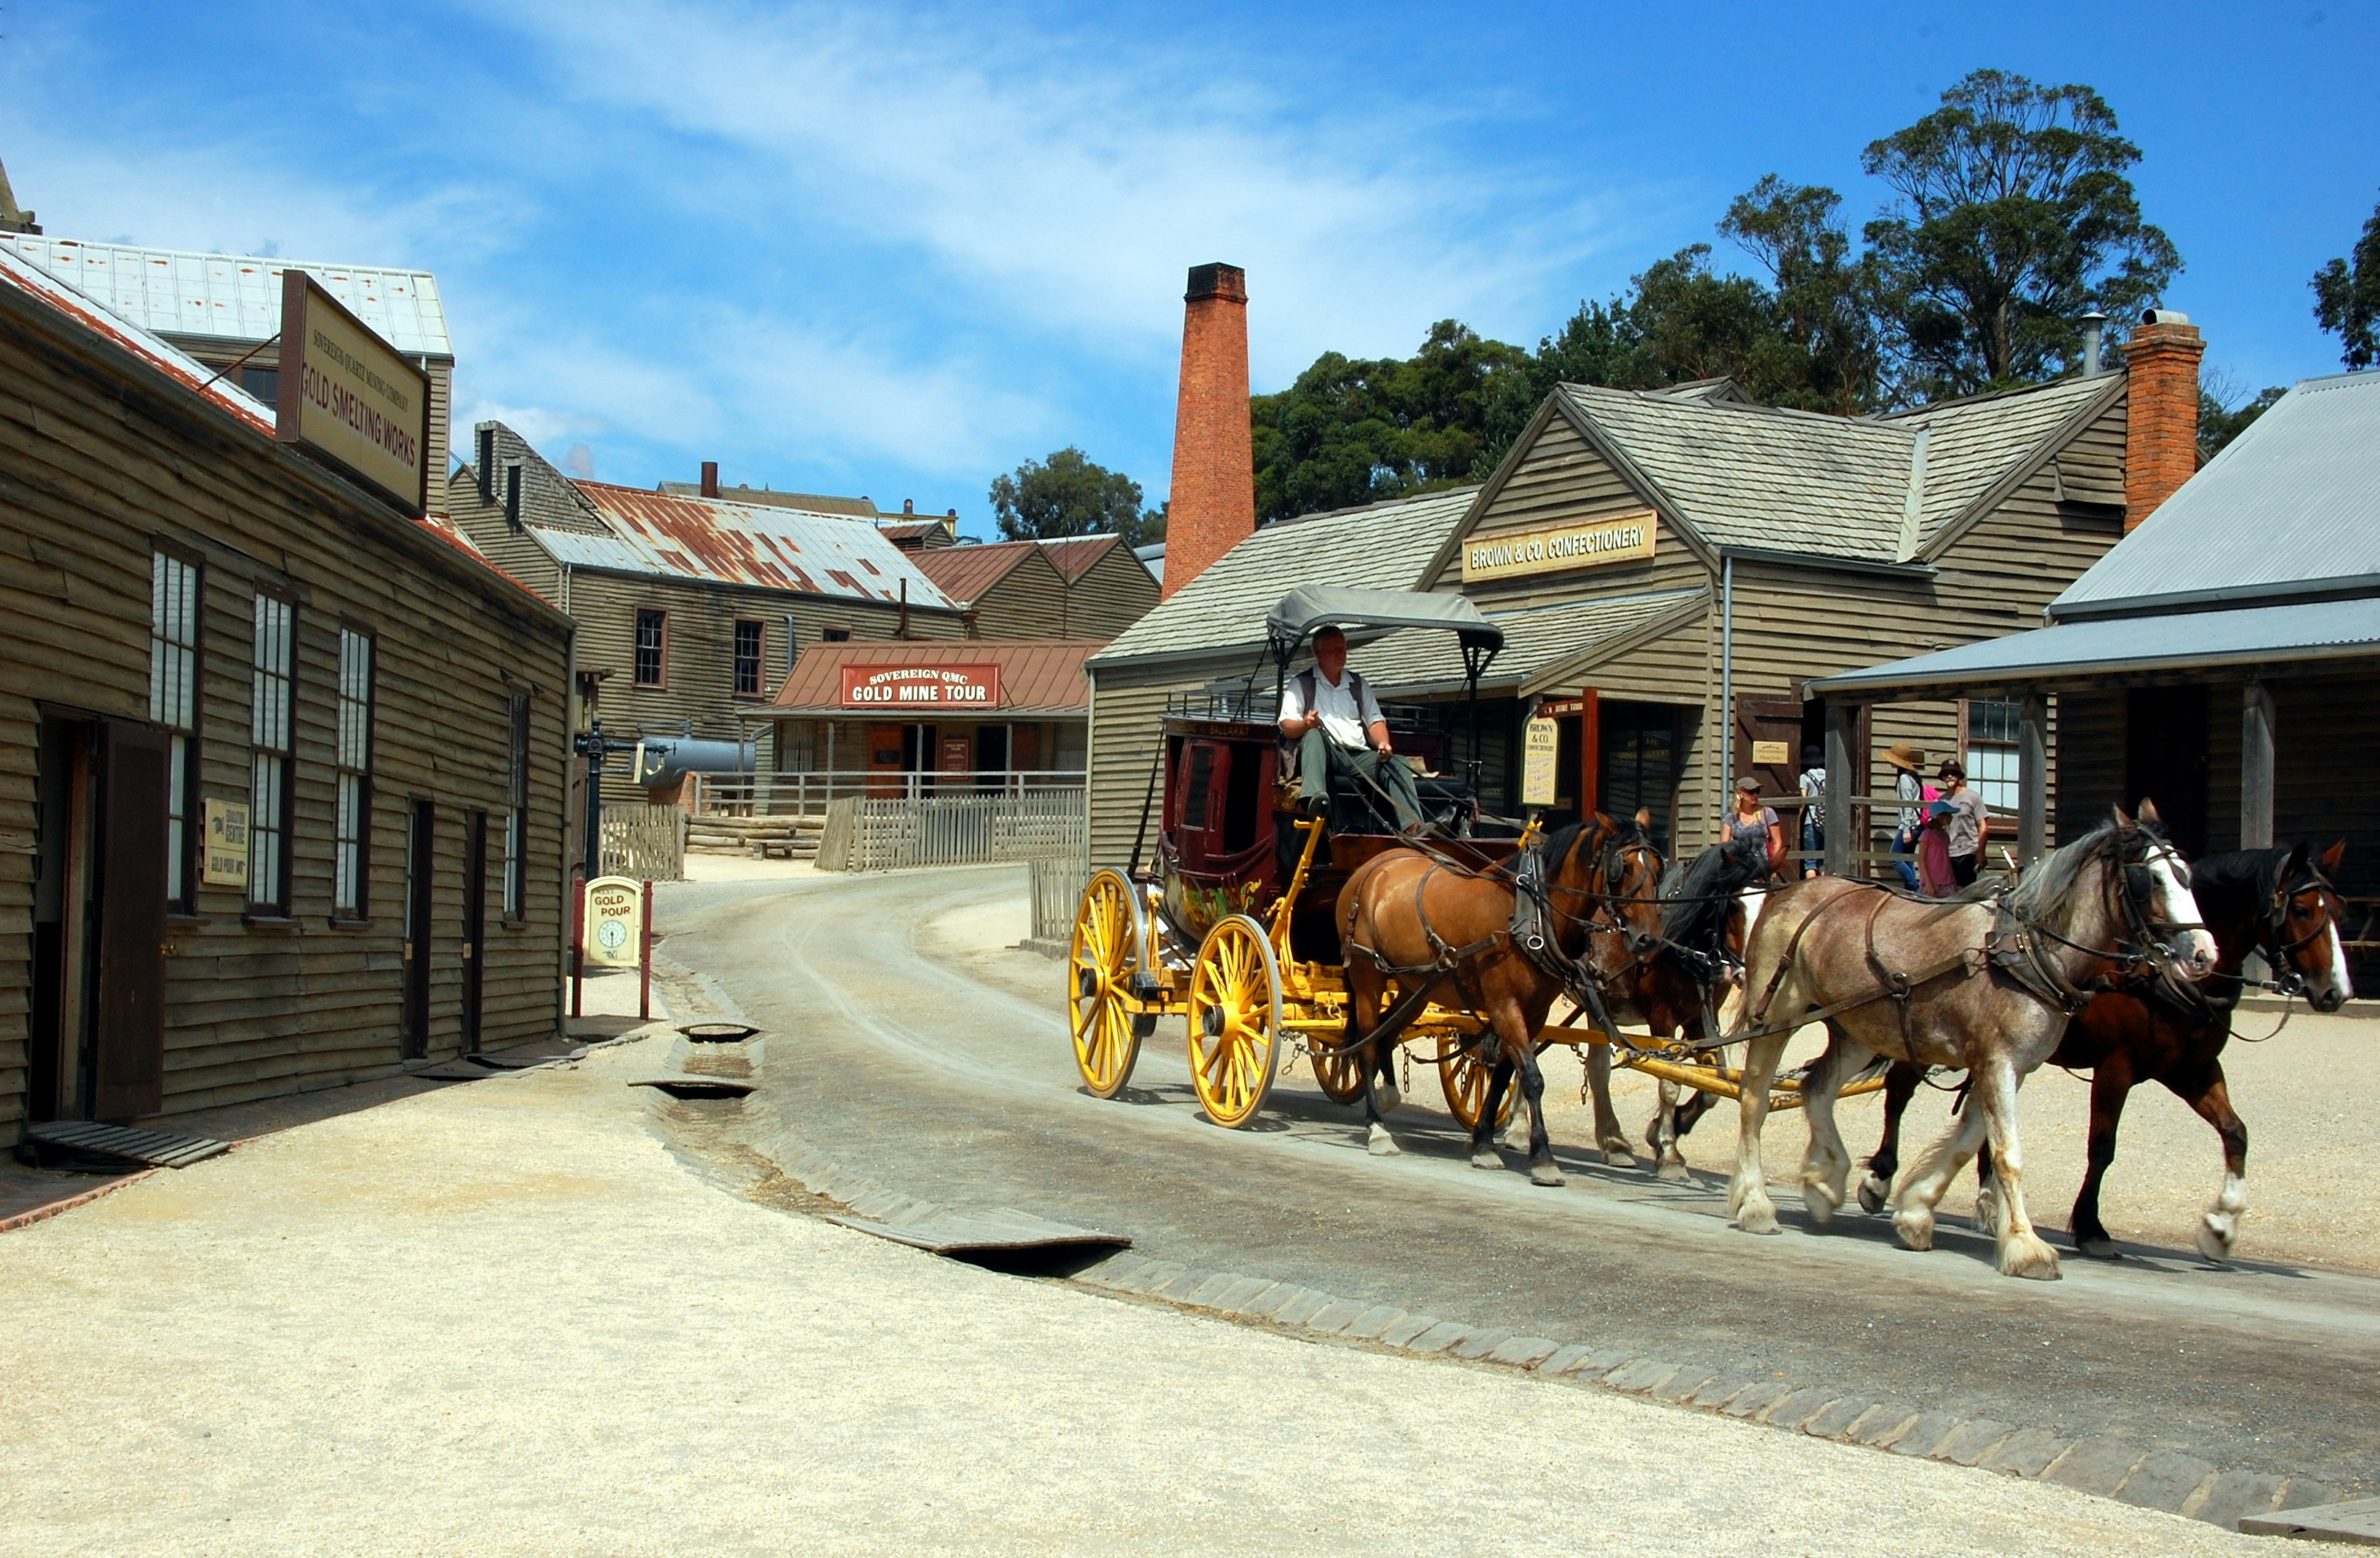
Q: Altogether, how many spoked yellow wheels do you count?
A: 4